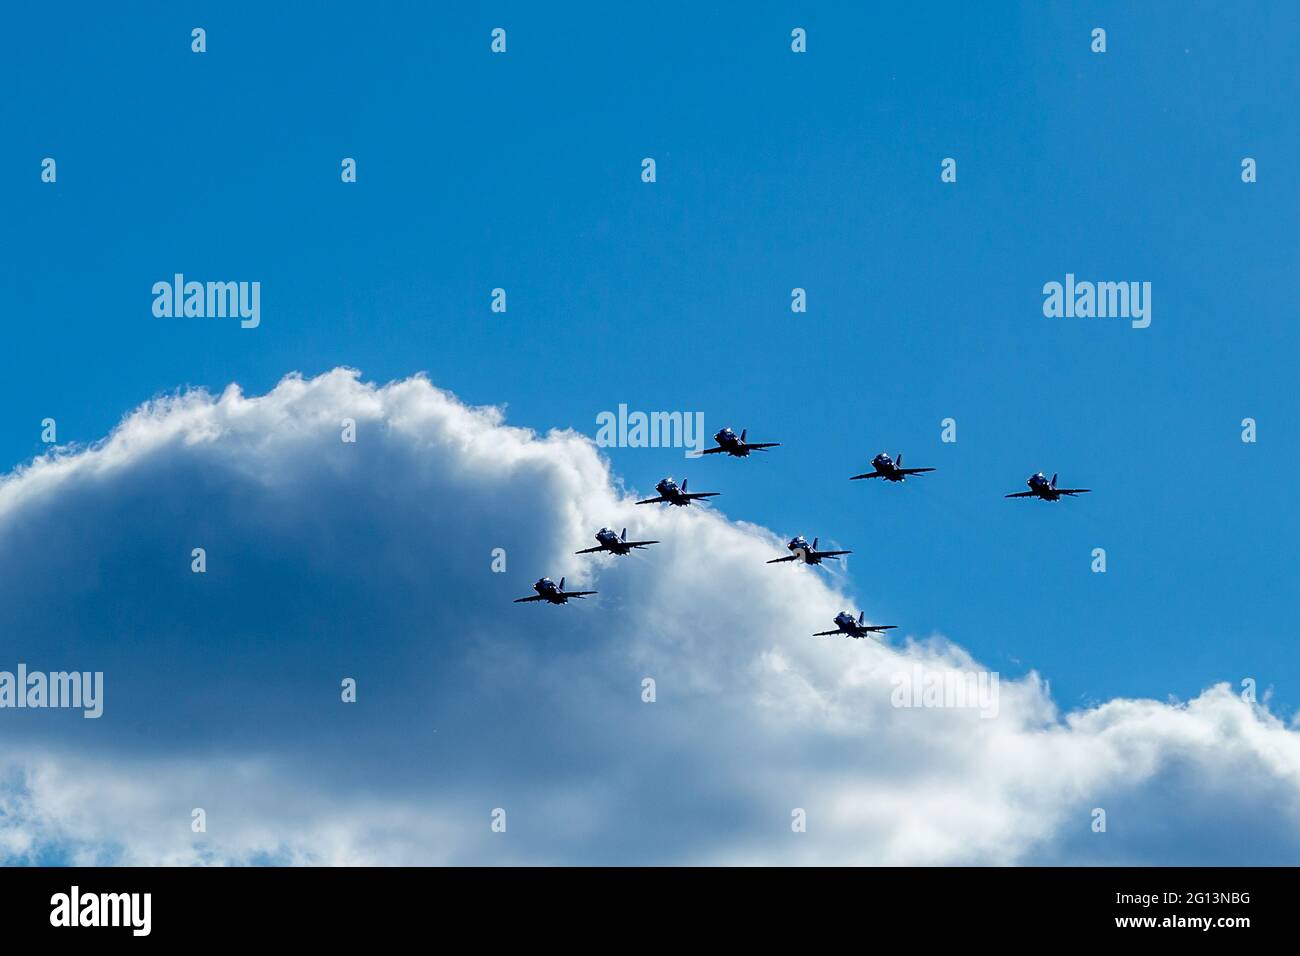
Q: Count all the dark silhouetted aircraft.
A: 8